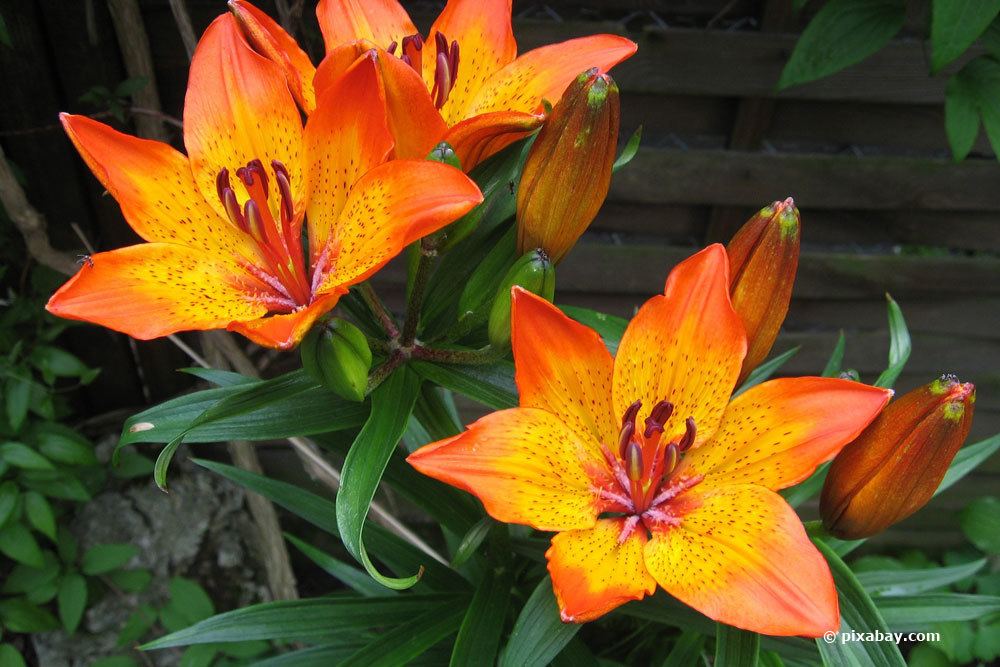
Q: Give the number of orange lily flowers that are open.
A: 3